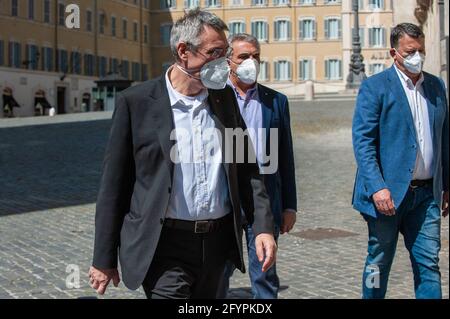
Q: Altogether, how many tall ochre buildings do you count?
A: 2